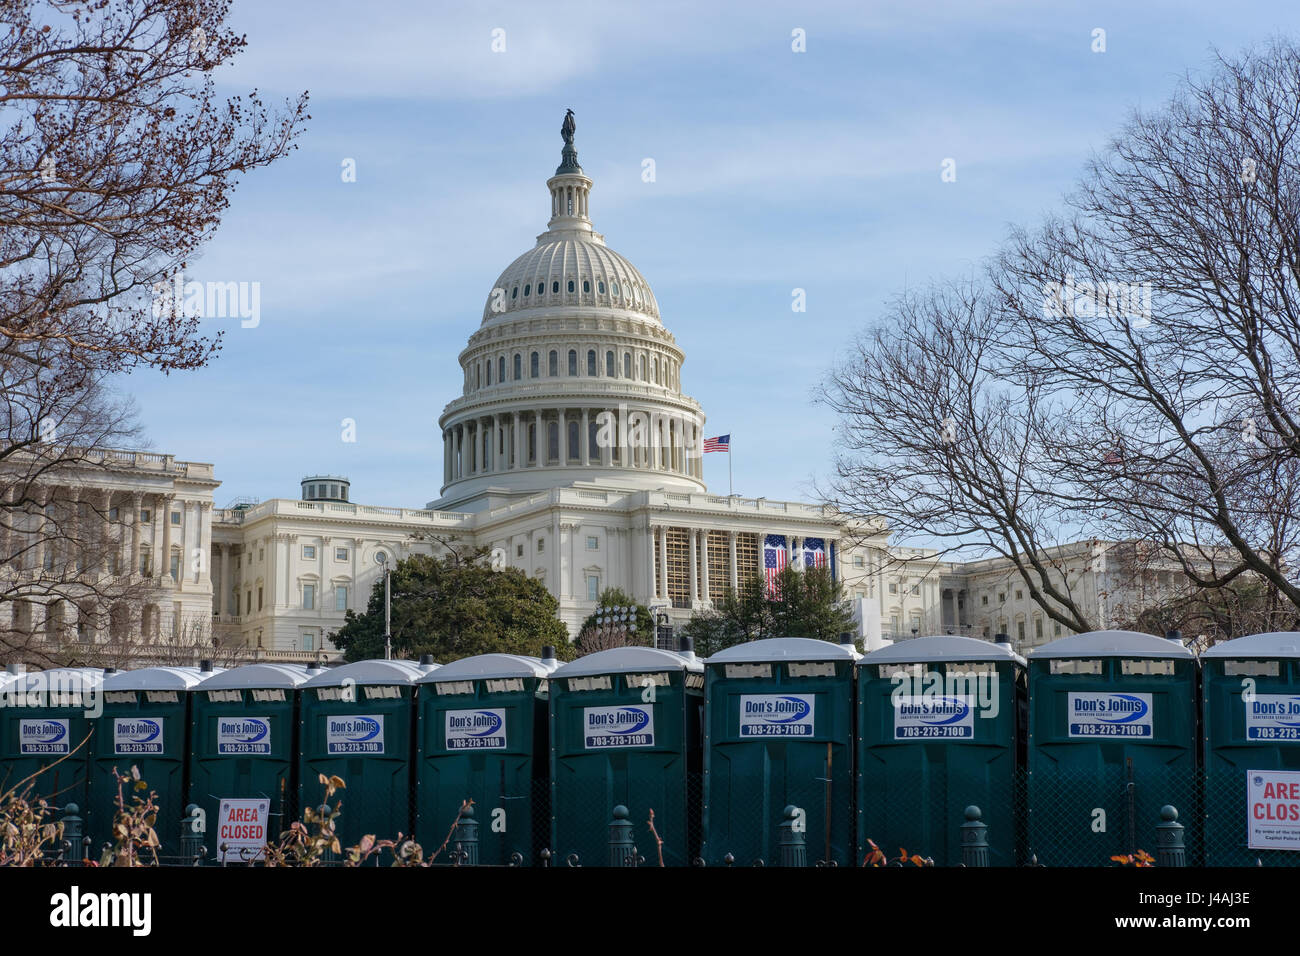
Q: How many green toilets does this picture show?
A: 10